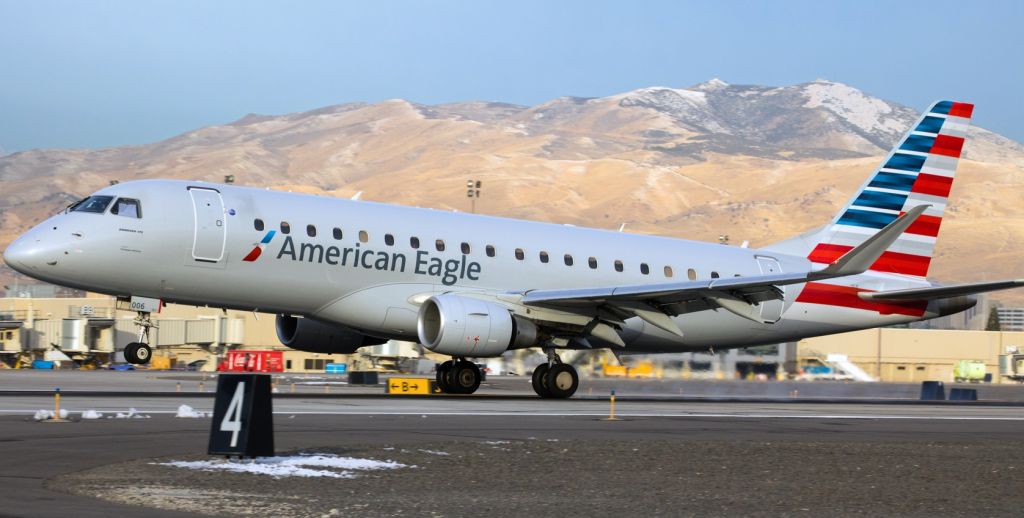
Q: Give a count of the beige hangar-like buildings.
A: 2